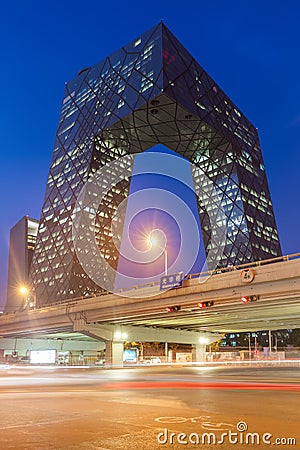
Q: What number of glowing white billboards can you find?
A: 1